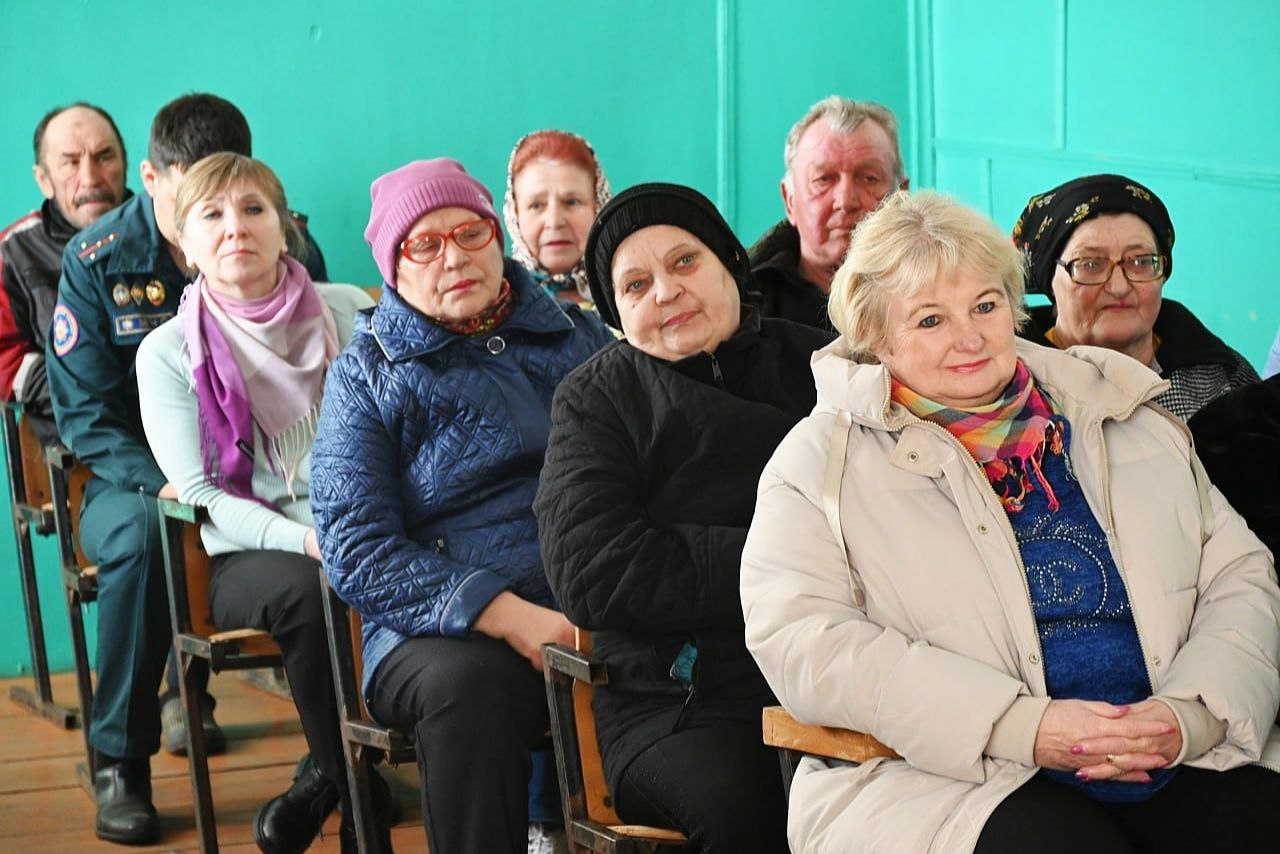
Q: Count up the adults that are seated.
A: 9